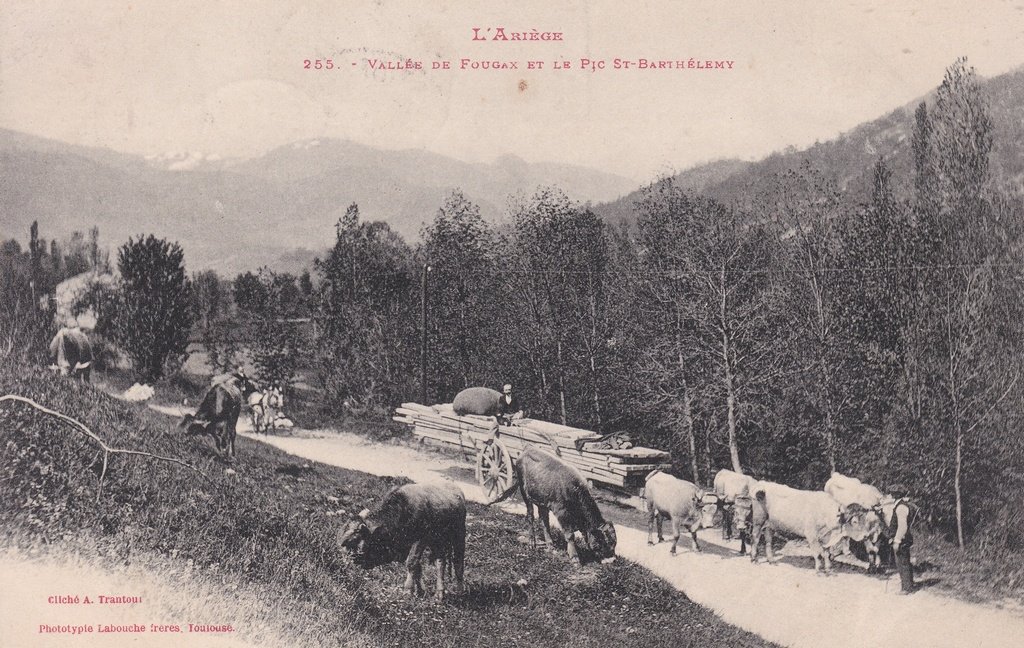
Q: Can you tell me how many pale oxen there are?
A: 4